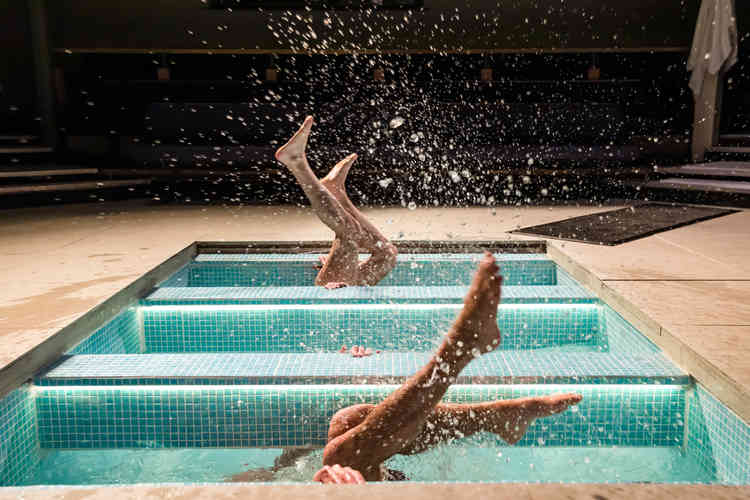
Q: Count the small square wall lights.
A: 5